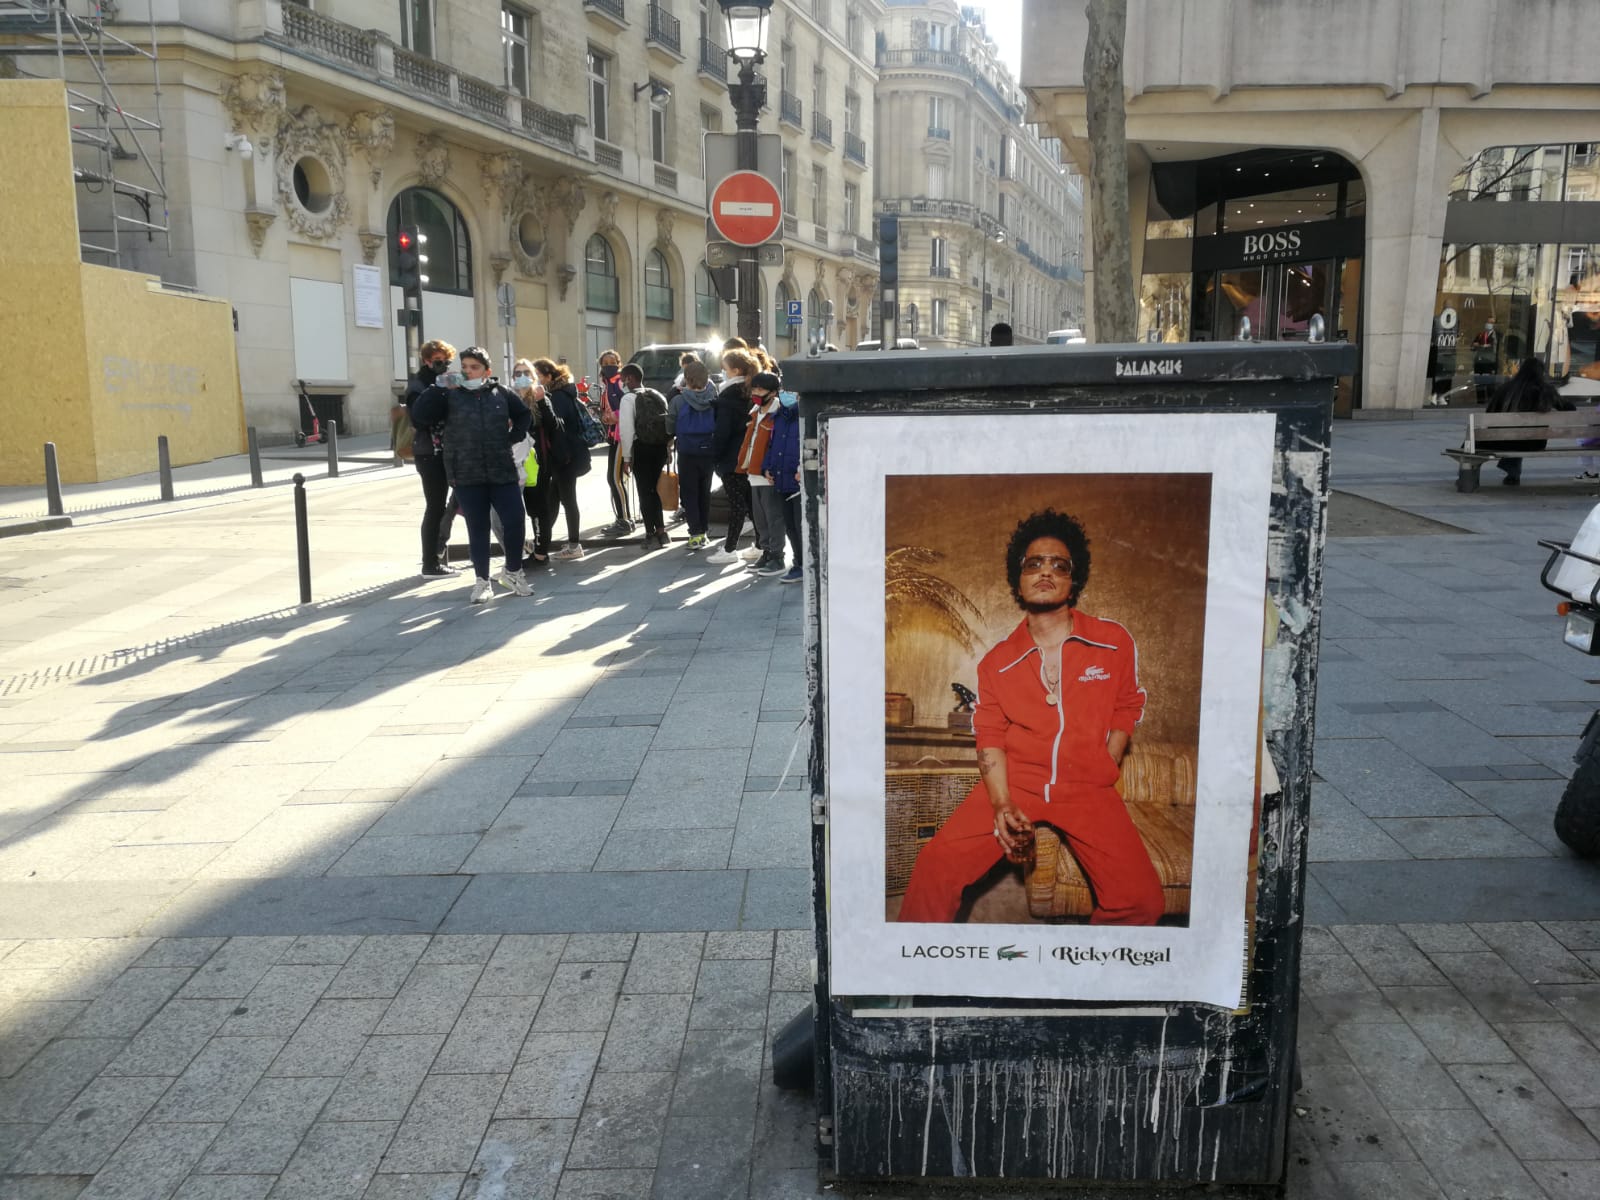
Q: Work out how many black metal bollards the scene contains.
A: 5